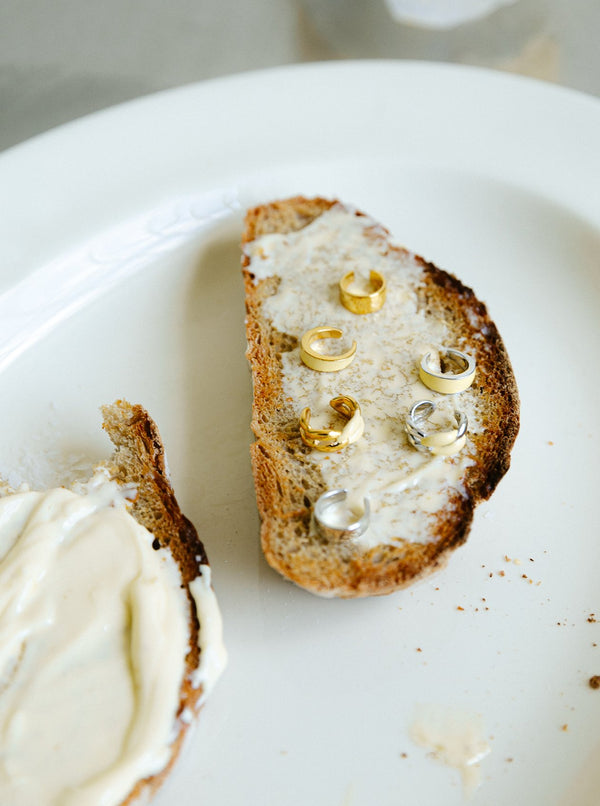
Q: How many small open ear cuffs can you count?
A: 6